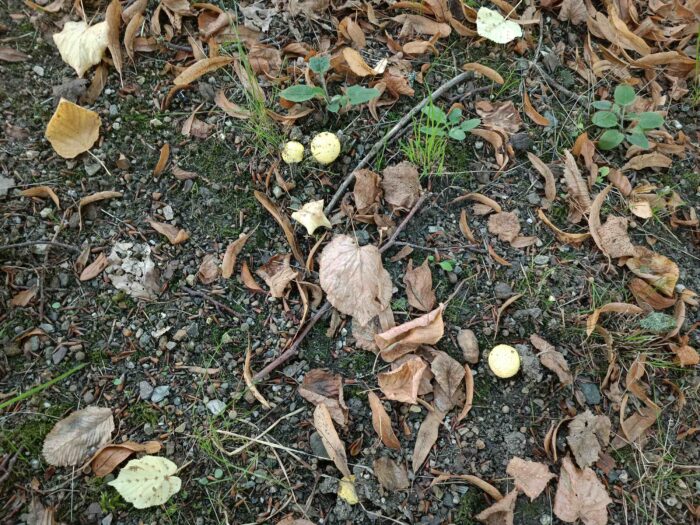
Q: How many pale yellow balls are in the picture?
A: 3